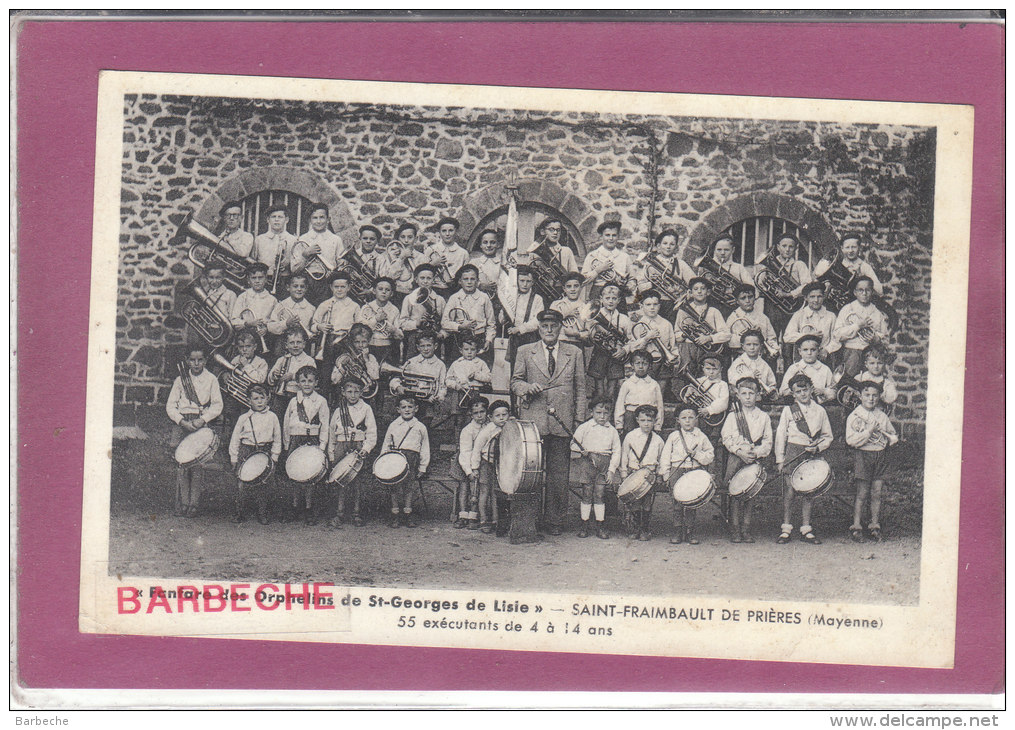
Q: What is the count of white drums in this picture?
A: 10